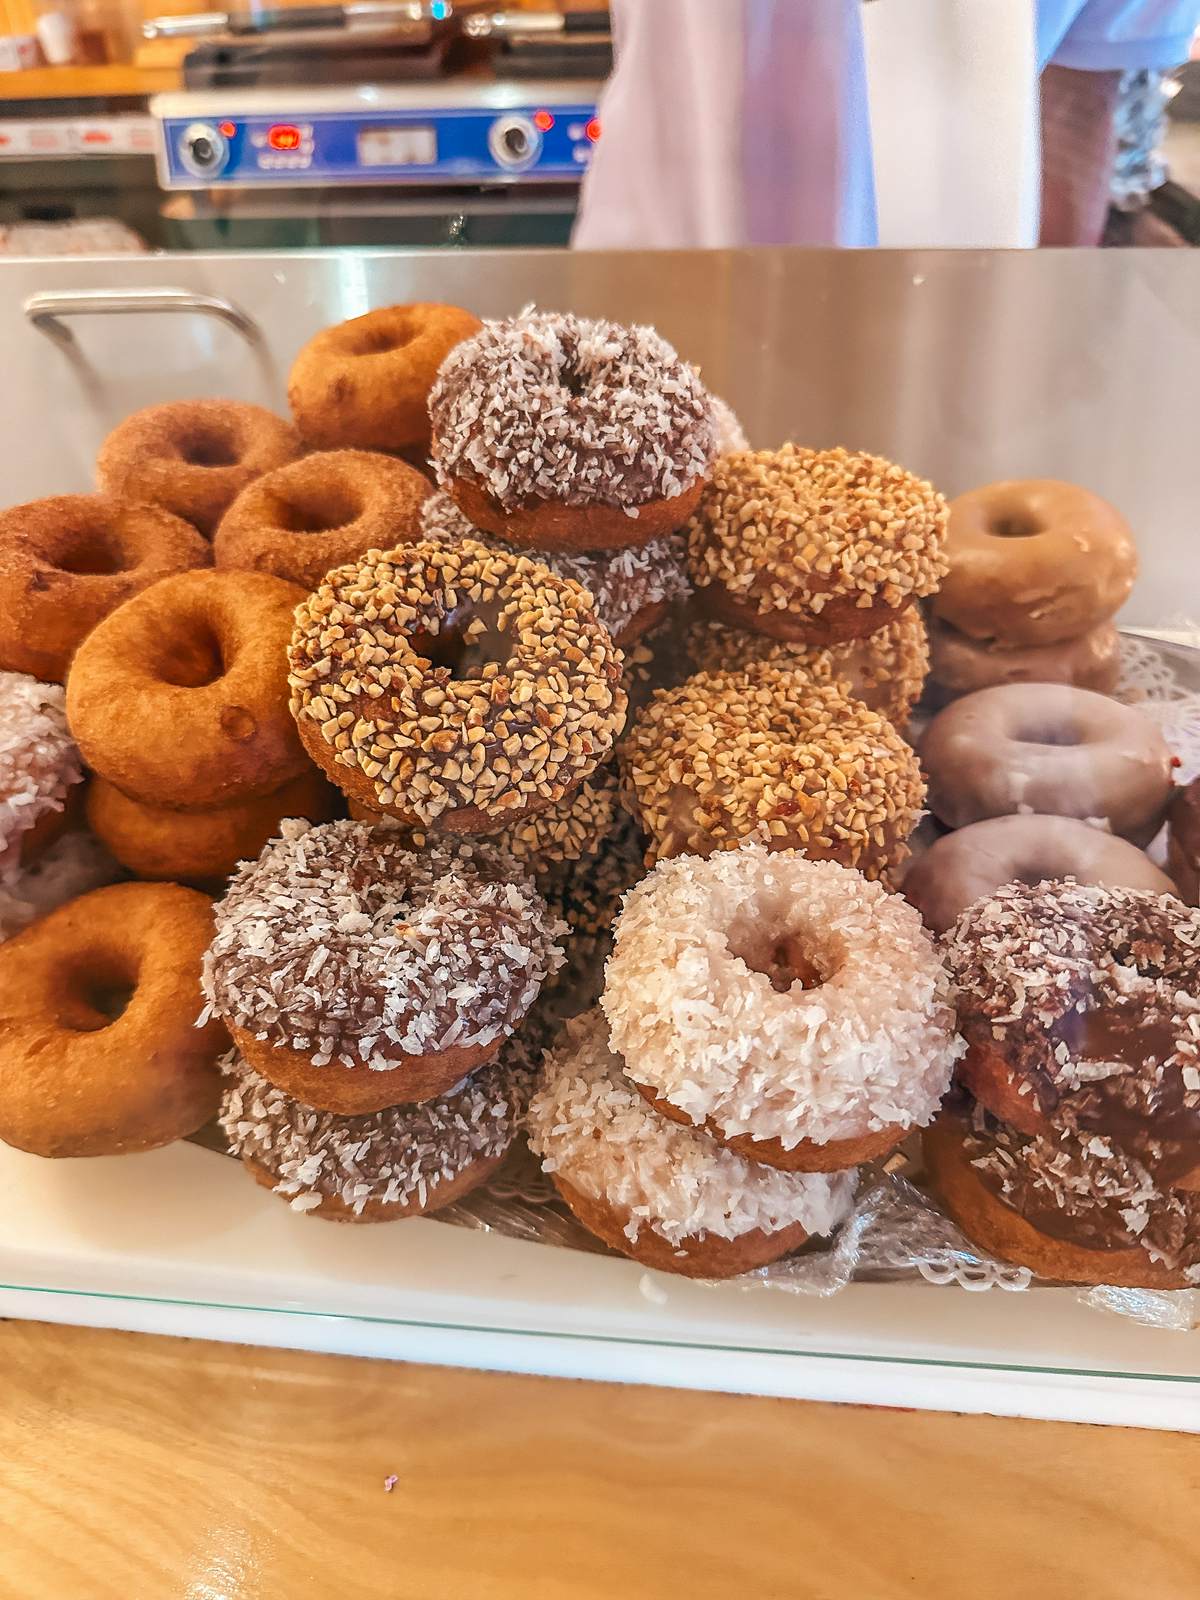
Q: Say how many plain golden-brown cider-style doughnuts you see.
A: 7